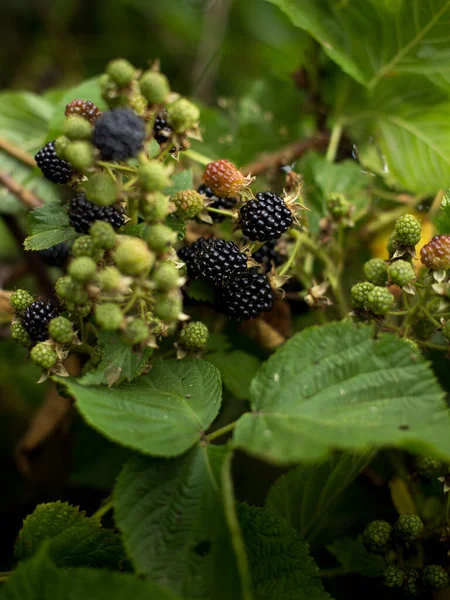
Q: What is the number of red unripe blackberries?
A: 3